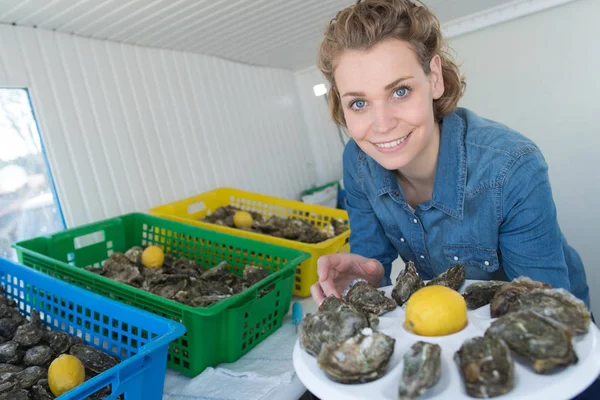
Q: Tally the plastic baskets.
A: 3